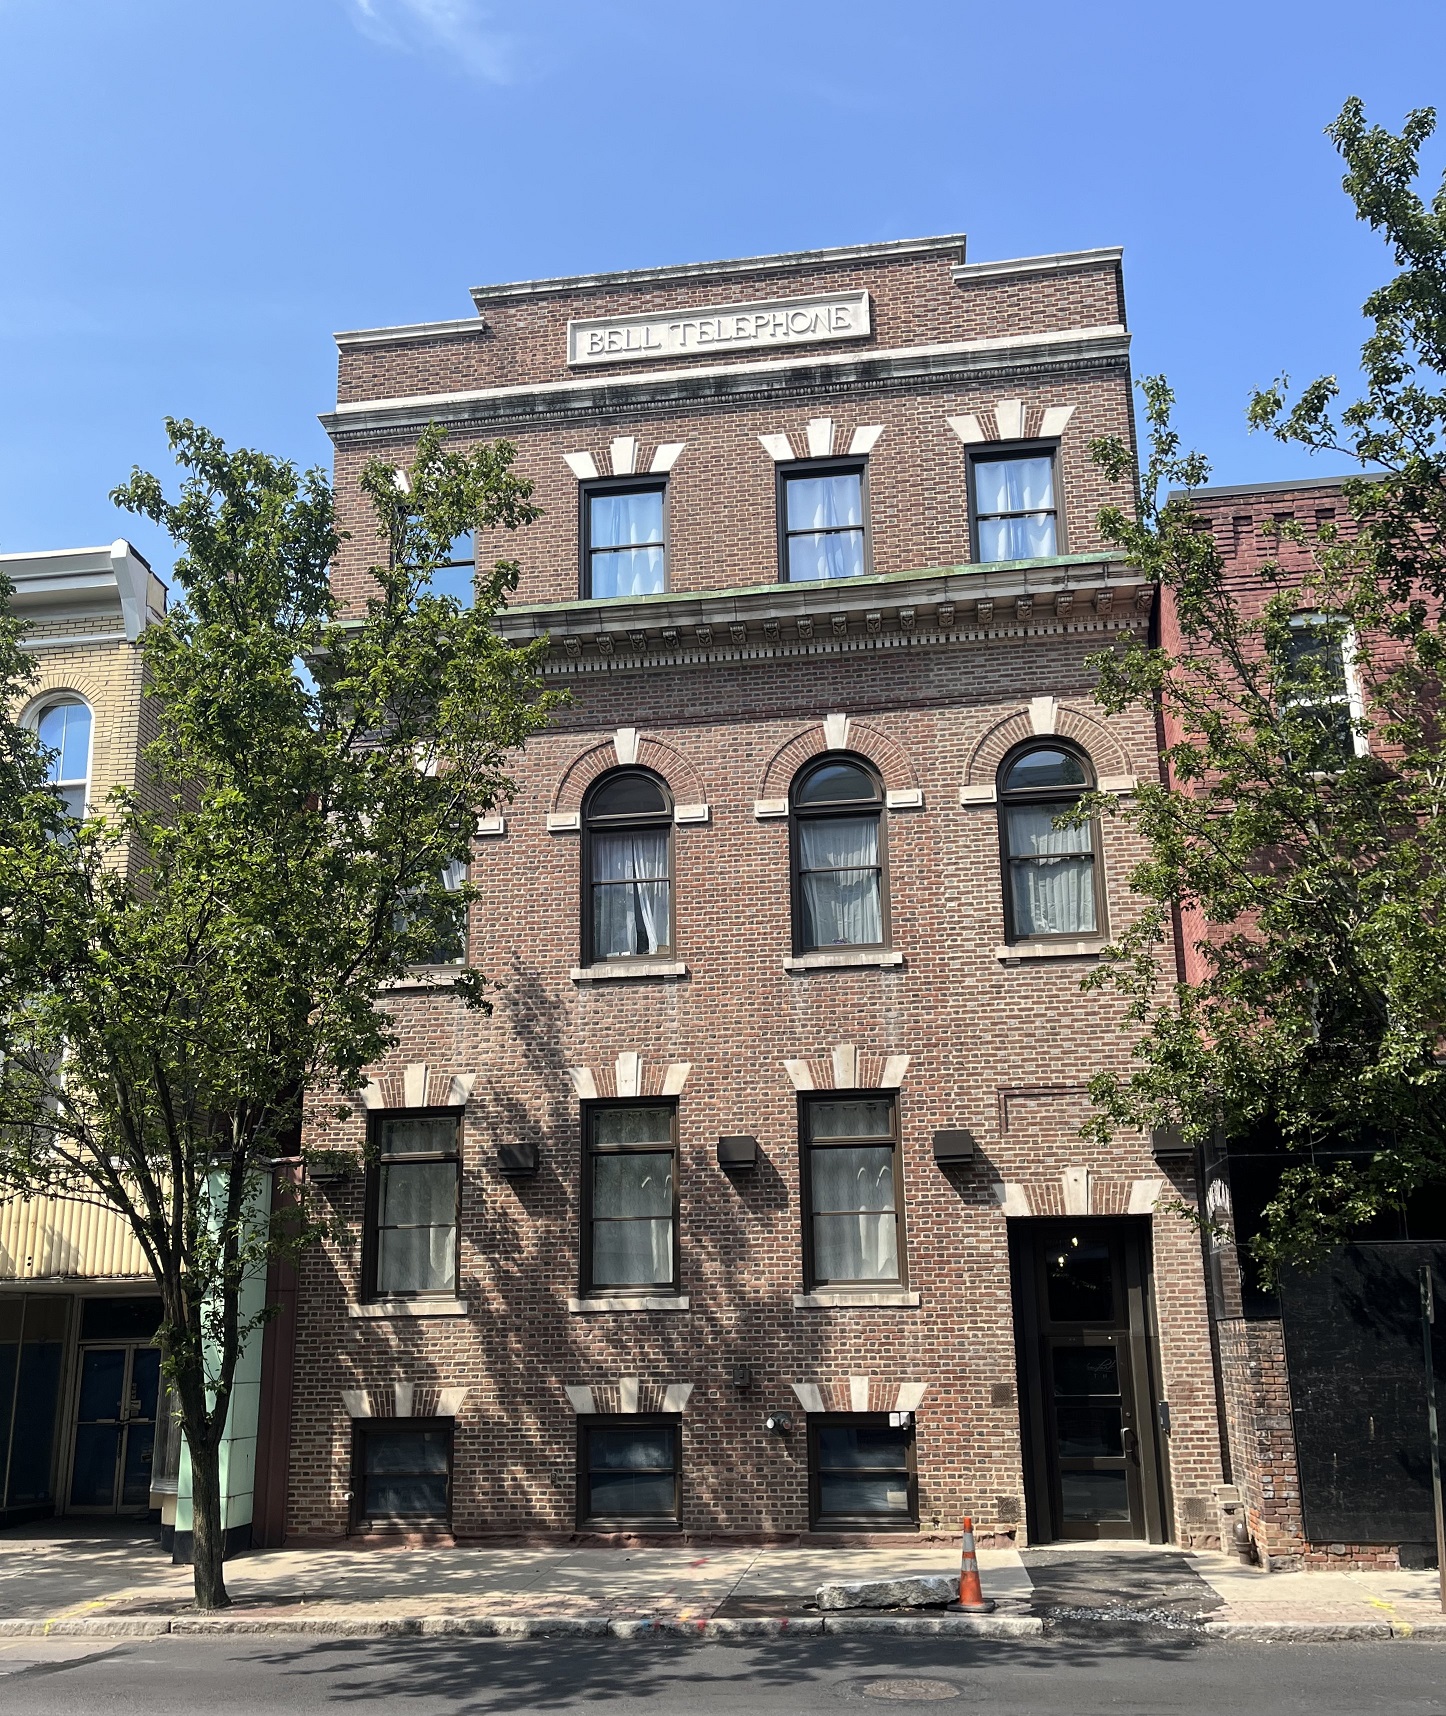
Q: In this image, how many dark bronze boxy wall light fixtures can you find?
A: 5